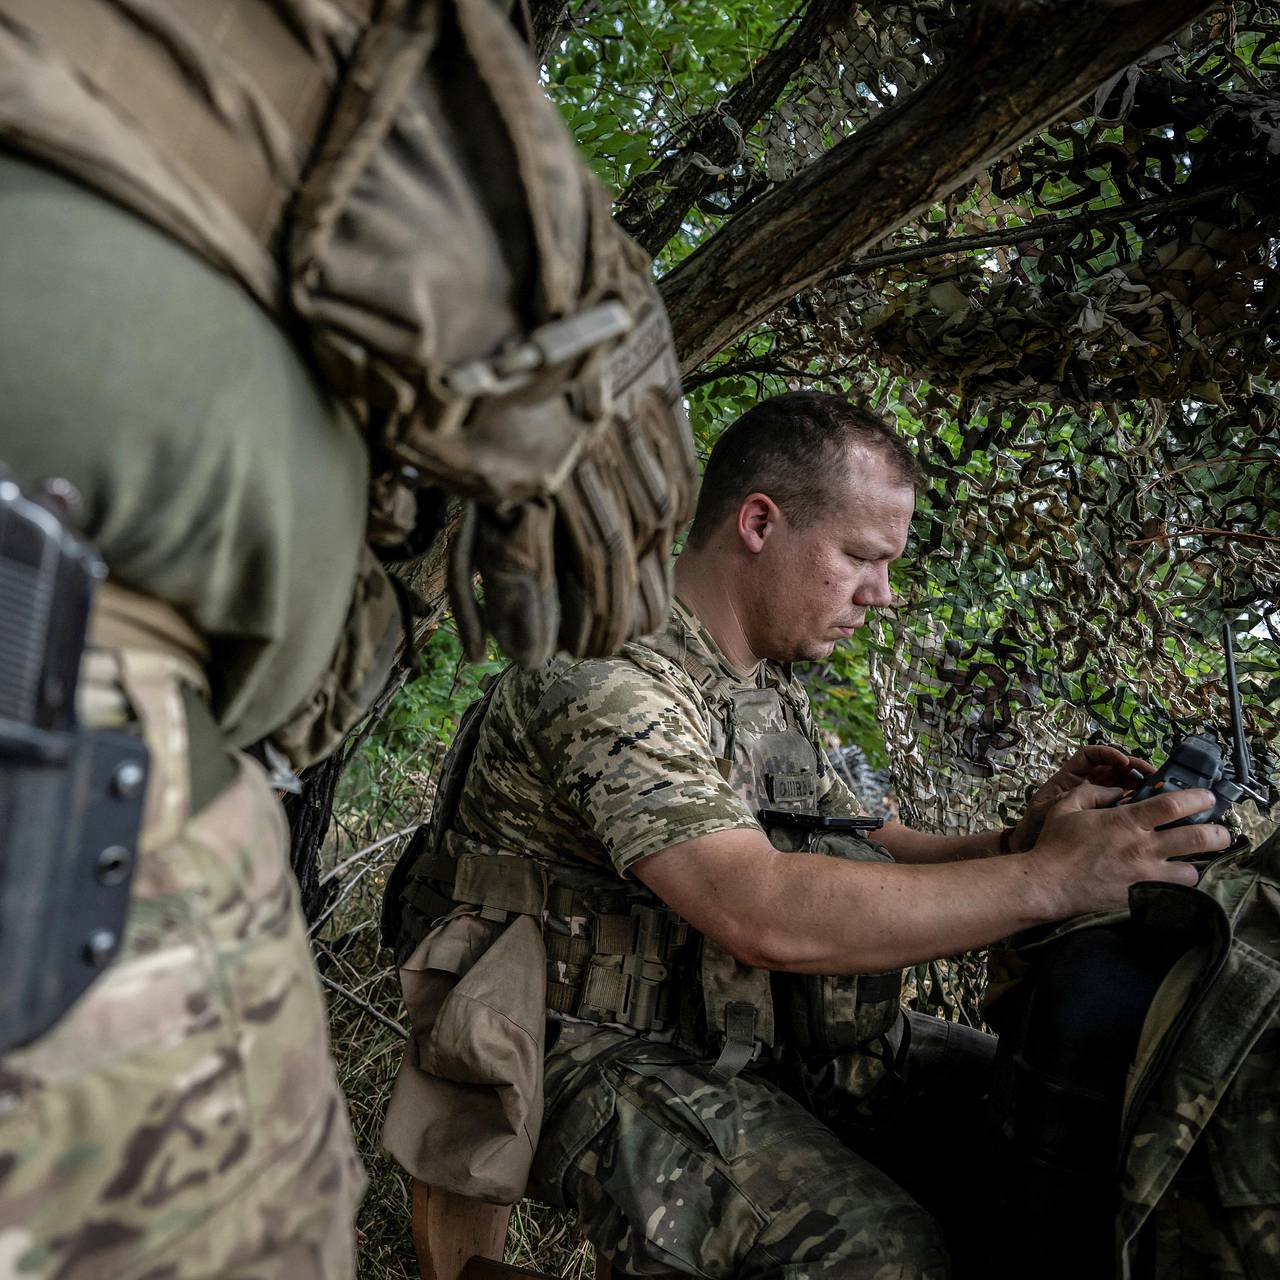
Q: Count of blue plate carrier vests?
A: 0